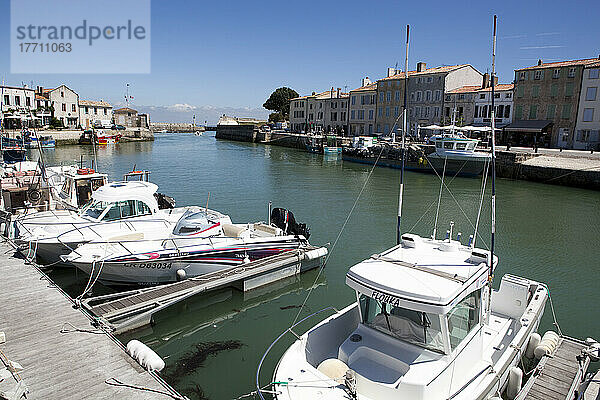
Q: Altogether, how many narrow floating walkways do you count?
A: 2